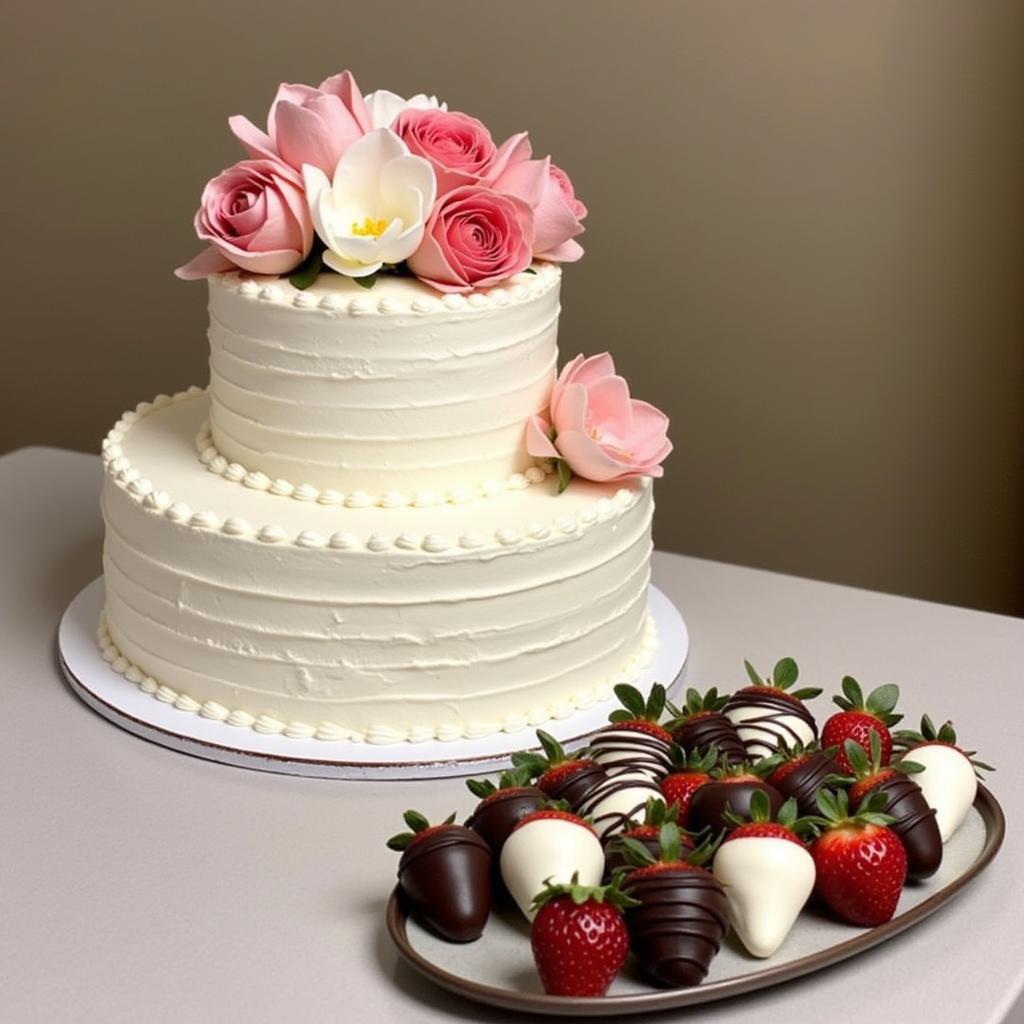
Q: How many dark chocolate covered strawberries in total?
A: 9